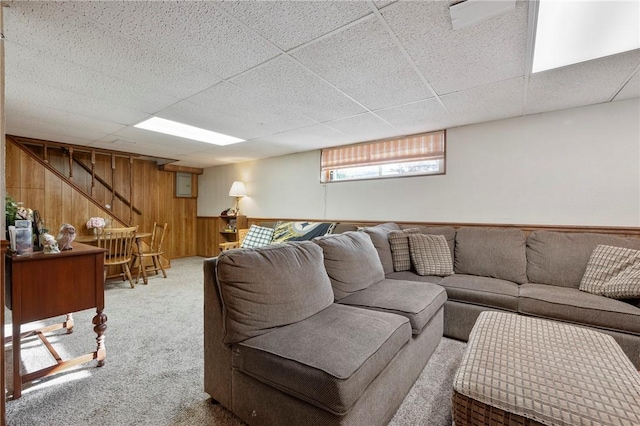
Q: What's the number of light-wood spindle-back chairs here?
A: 2